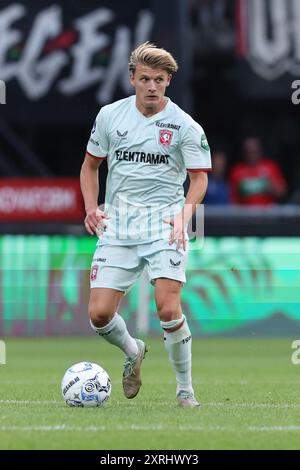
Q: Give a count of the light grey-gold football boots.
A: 2